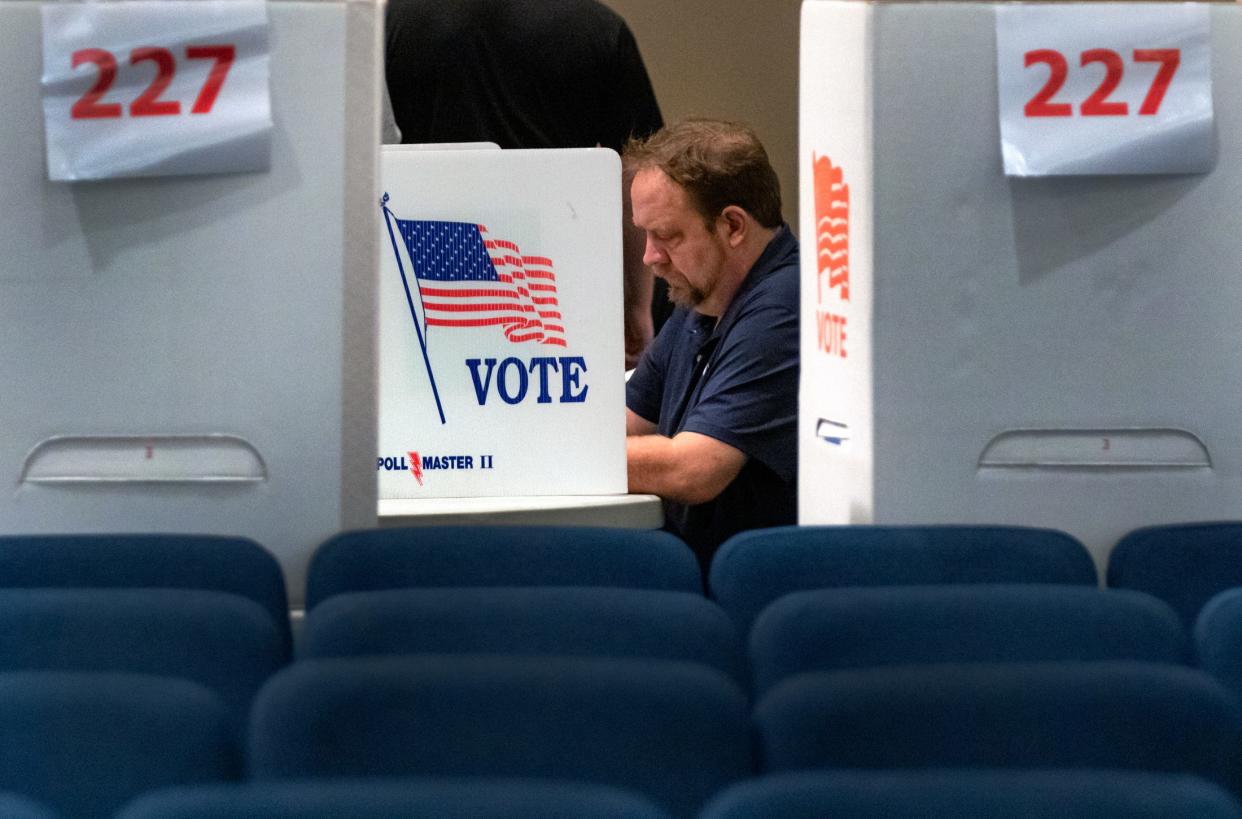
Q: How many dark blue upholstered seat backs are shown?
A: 14